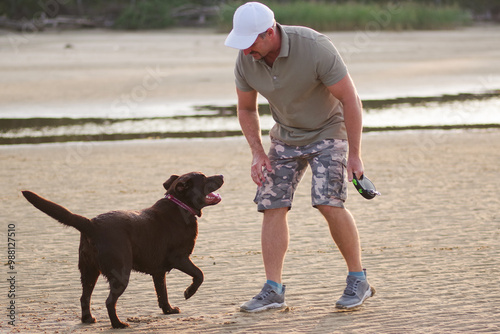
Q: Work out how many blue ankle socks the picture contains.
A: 2